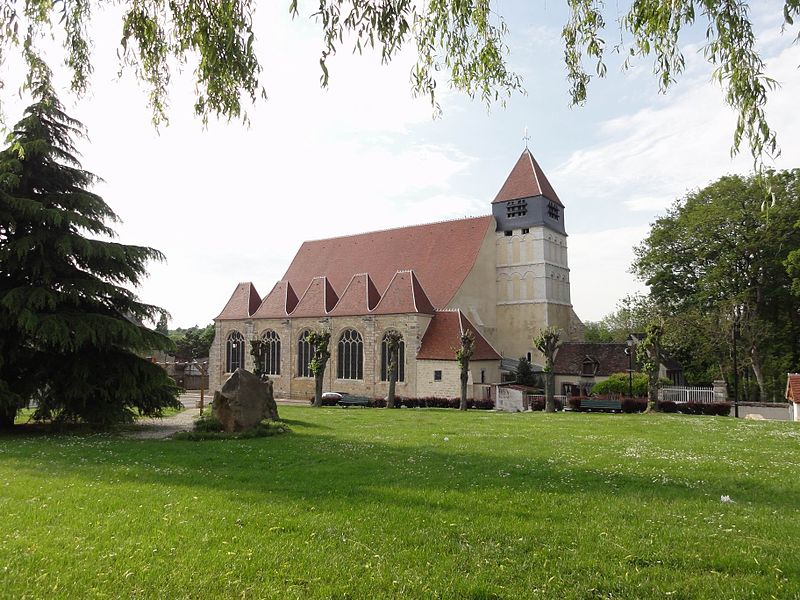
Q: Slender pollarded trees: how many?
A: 6